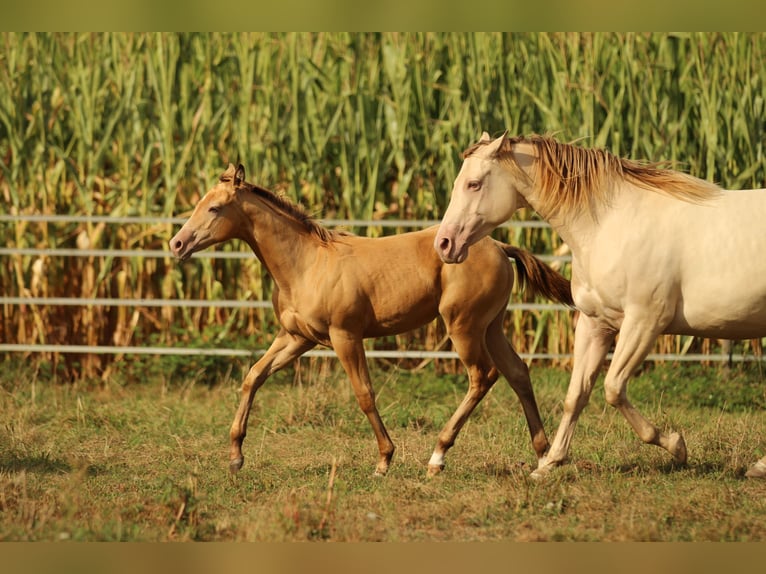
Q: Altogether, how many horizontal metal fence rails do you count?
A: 4